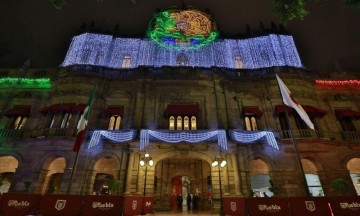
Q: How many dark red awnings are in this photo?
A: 7